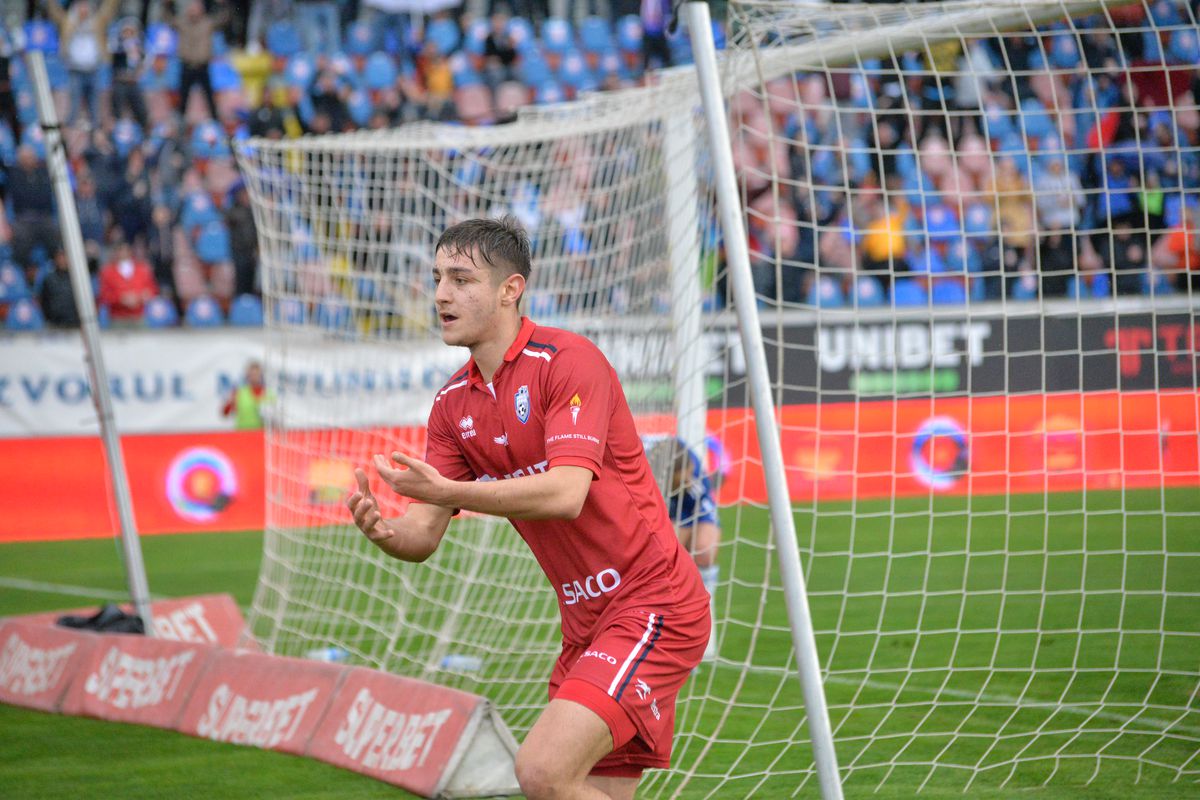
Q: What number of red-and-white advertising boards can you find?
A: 5